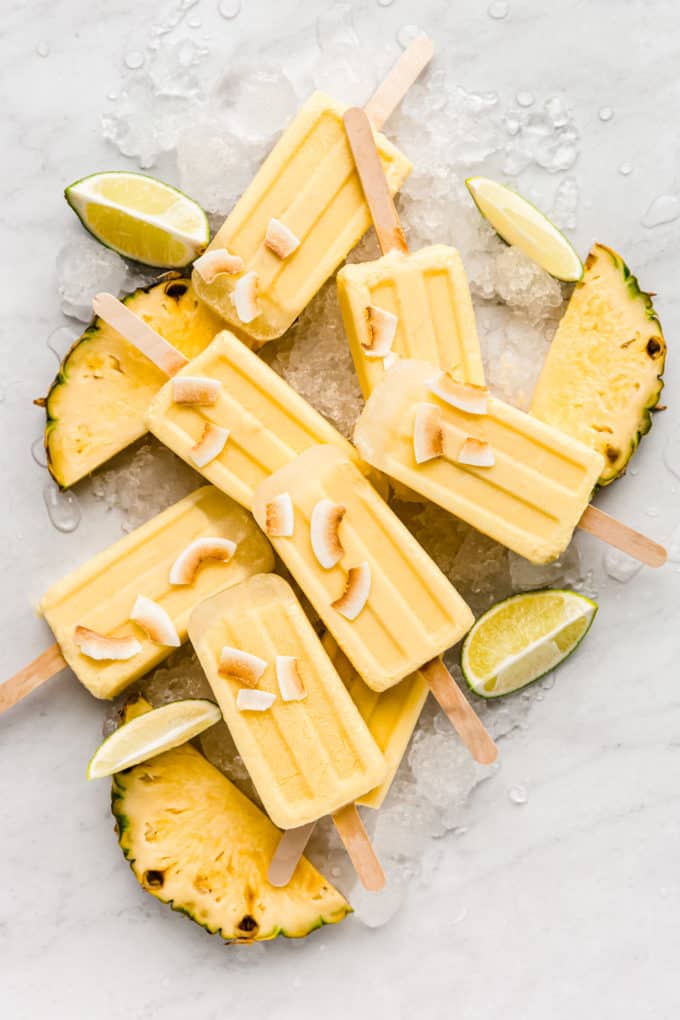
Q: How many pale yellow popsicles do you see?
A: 8